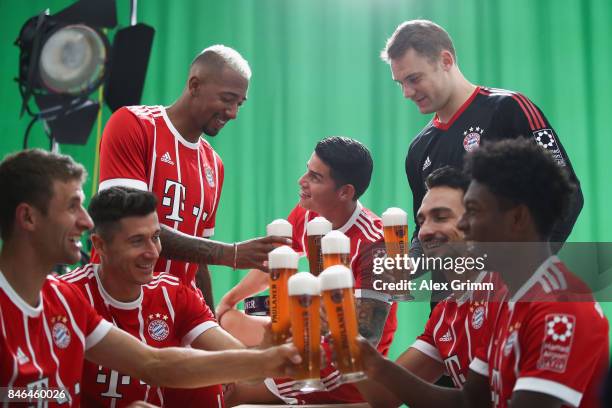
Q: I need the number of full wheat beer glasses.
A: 7